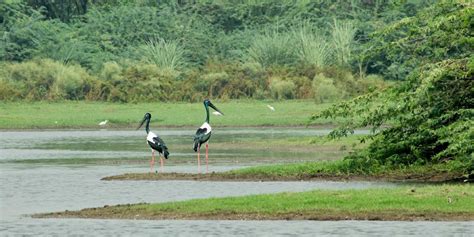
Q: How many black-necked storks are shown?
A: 2